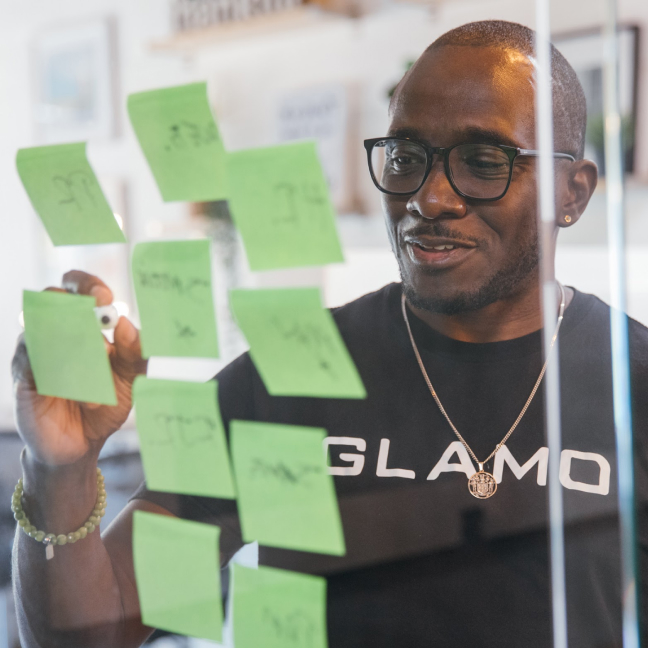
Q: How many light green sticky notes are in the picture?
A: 10